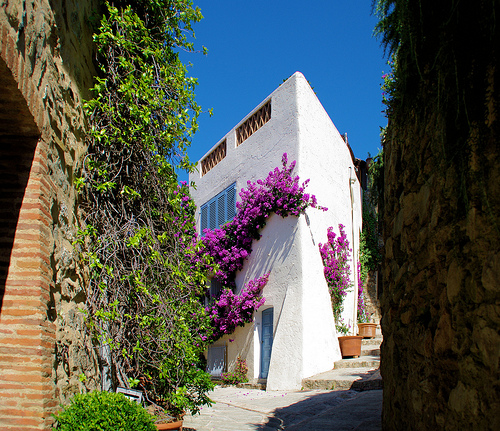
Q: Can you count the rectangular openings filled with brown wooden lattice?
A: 2